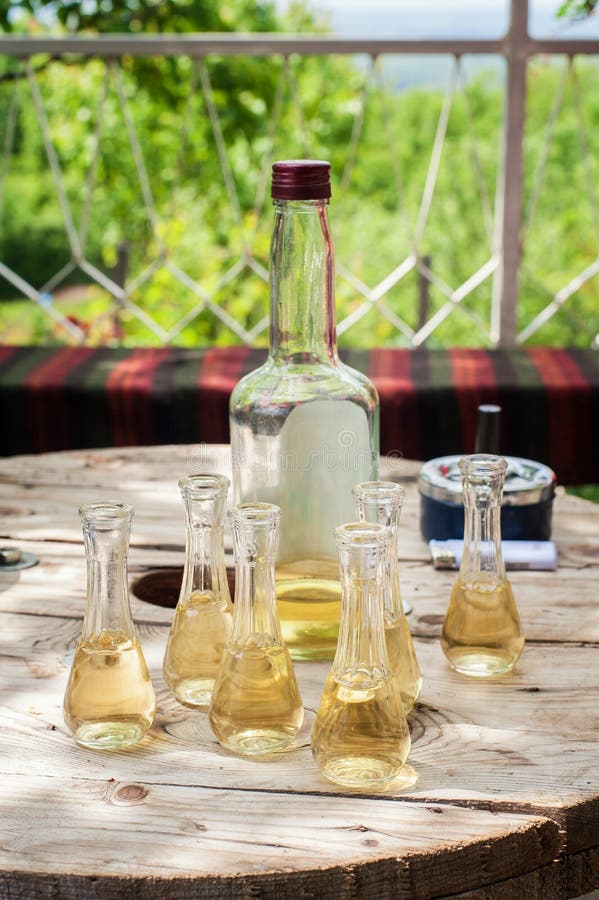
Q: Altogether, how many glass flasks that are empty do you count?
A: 0